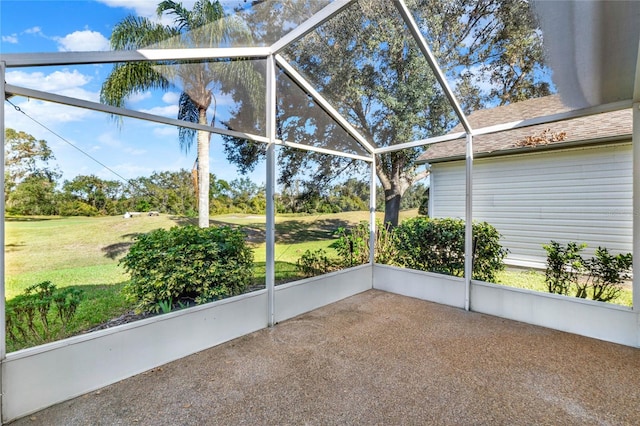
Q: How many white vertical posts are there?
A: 5